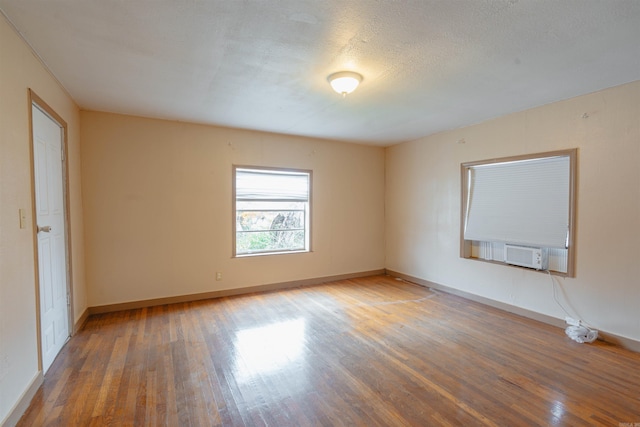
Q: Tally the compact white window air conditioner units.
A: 1